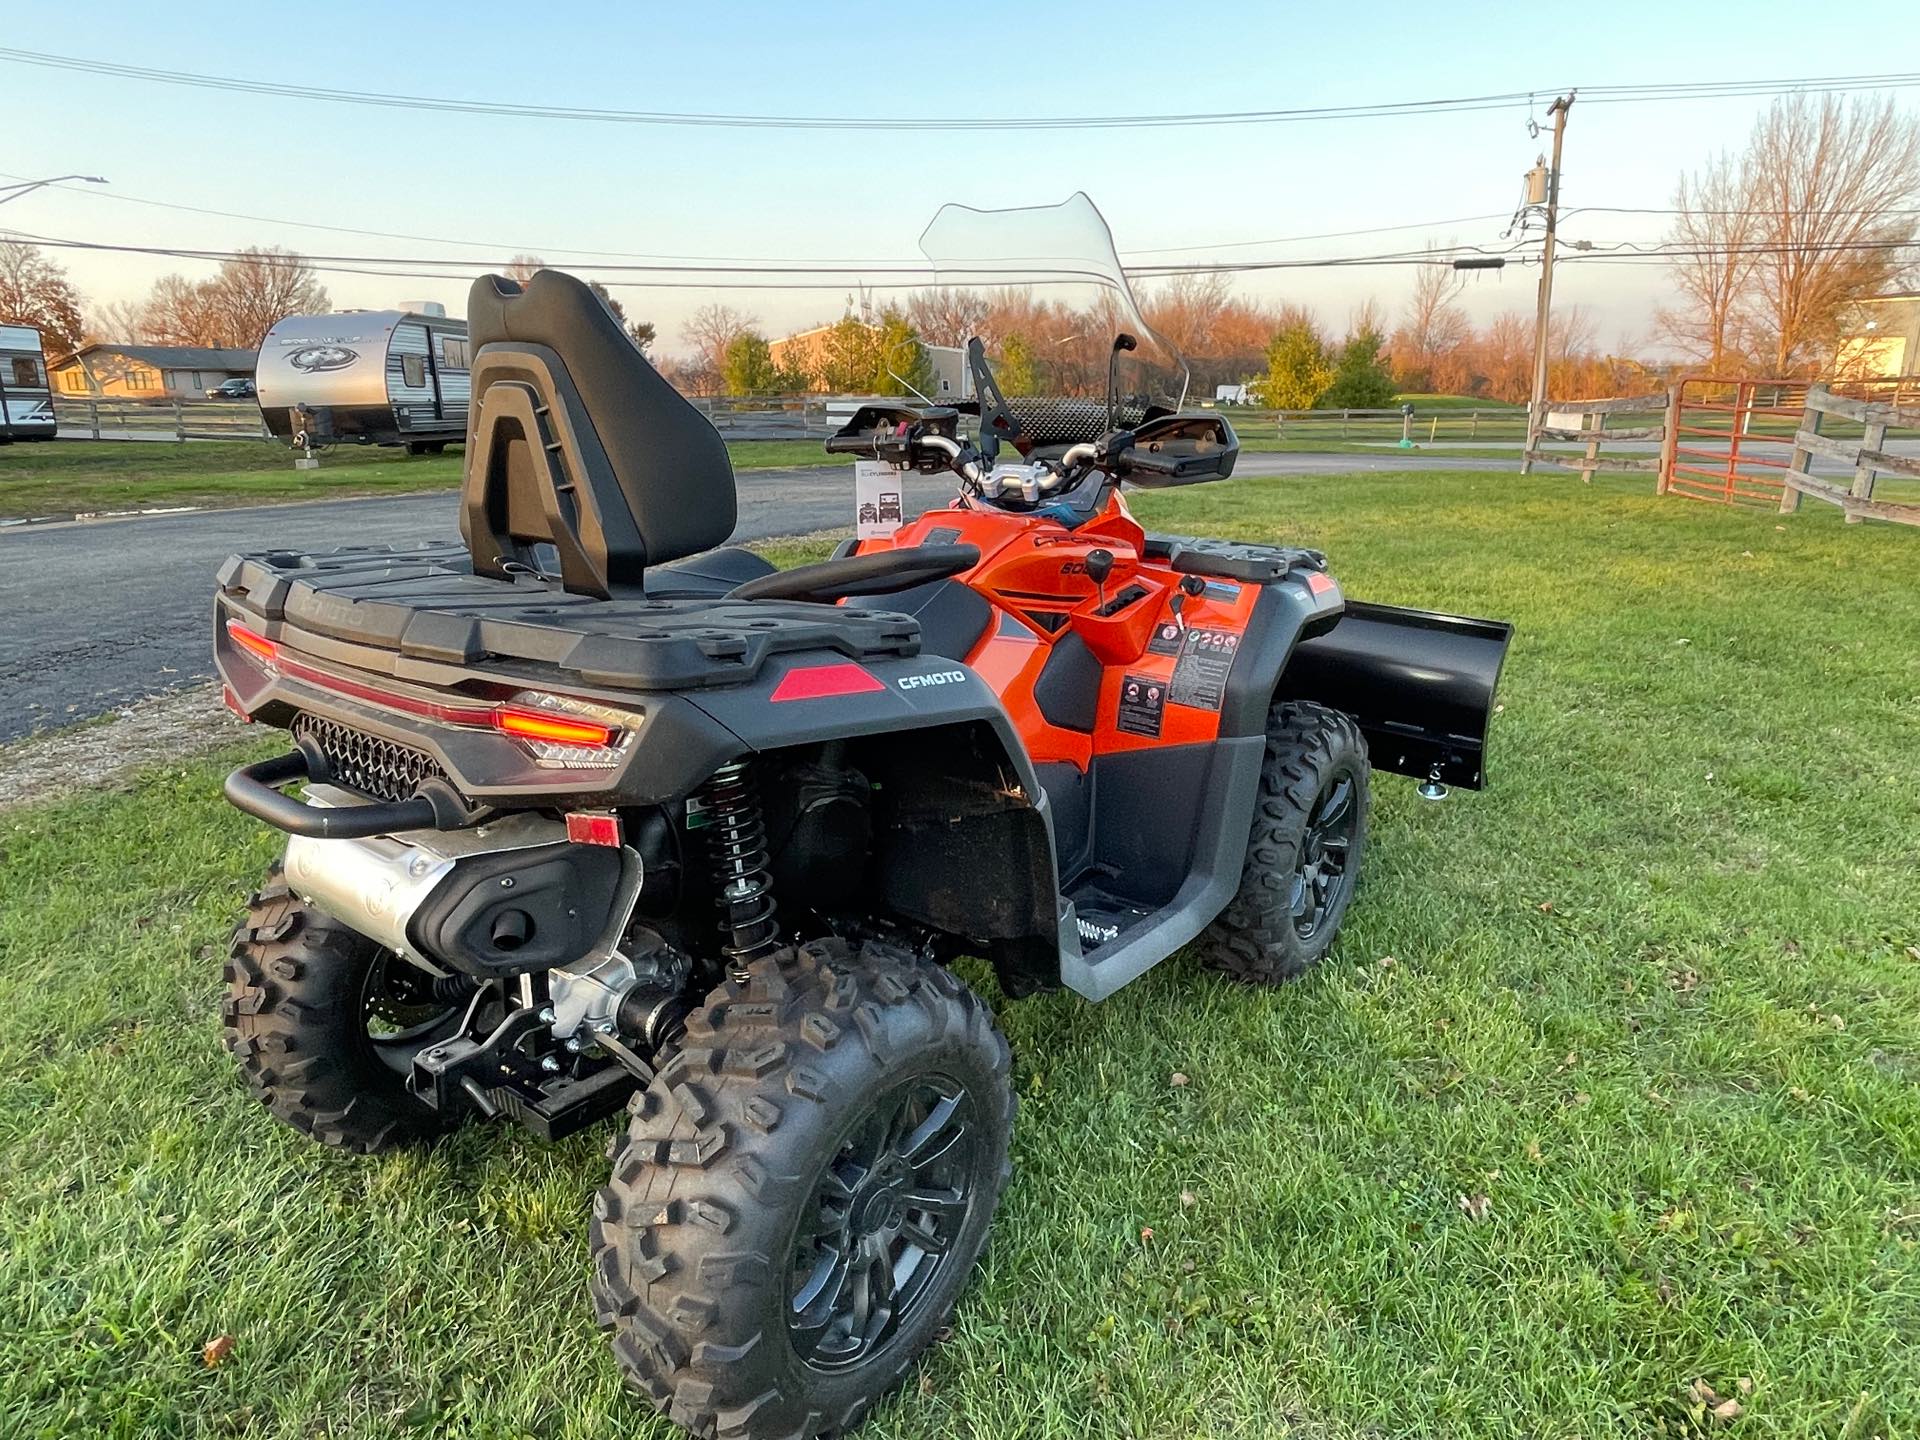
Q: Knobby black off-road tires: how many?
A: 3